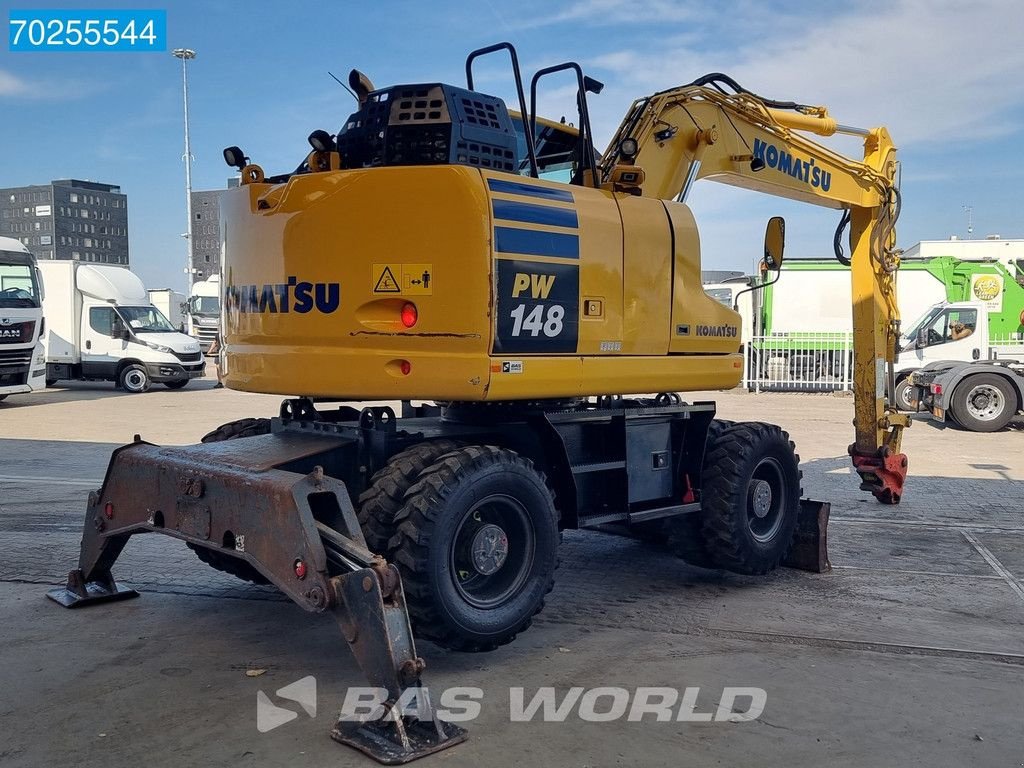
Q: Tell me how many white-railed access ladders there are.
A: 0